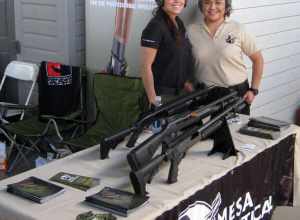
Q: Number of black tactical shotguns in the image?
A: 3